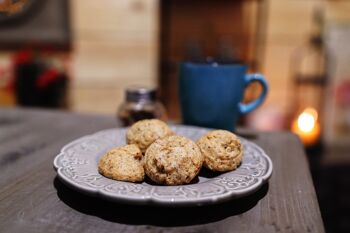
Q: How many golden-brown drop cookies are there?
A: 4